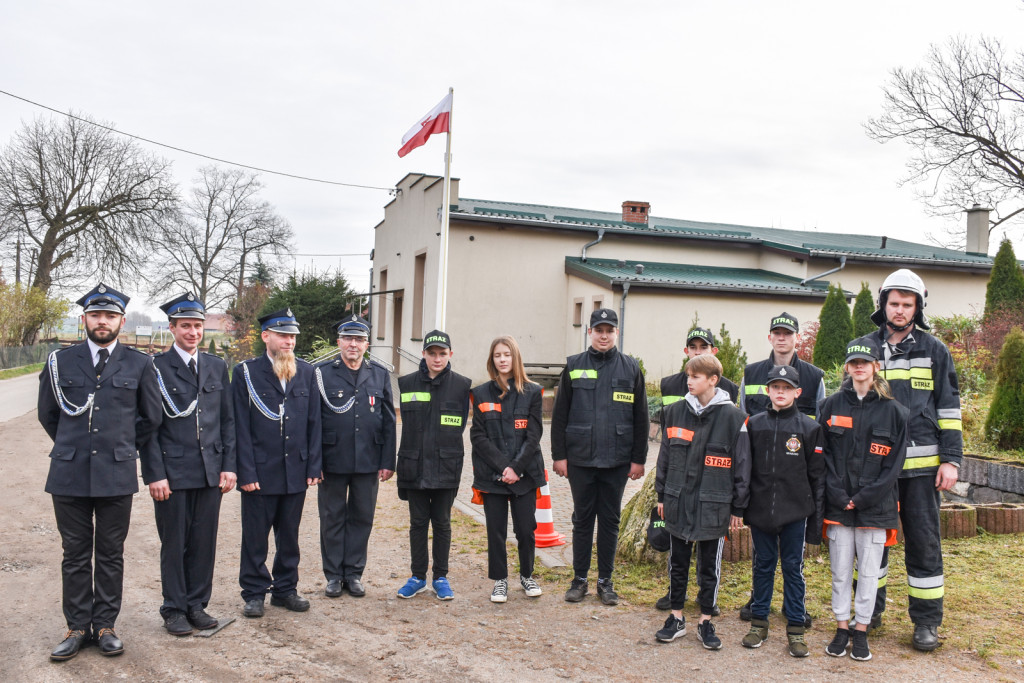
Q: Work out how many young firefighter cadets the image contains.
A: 8